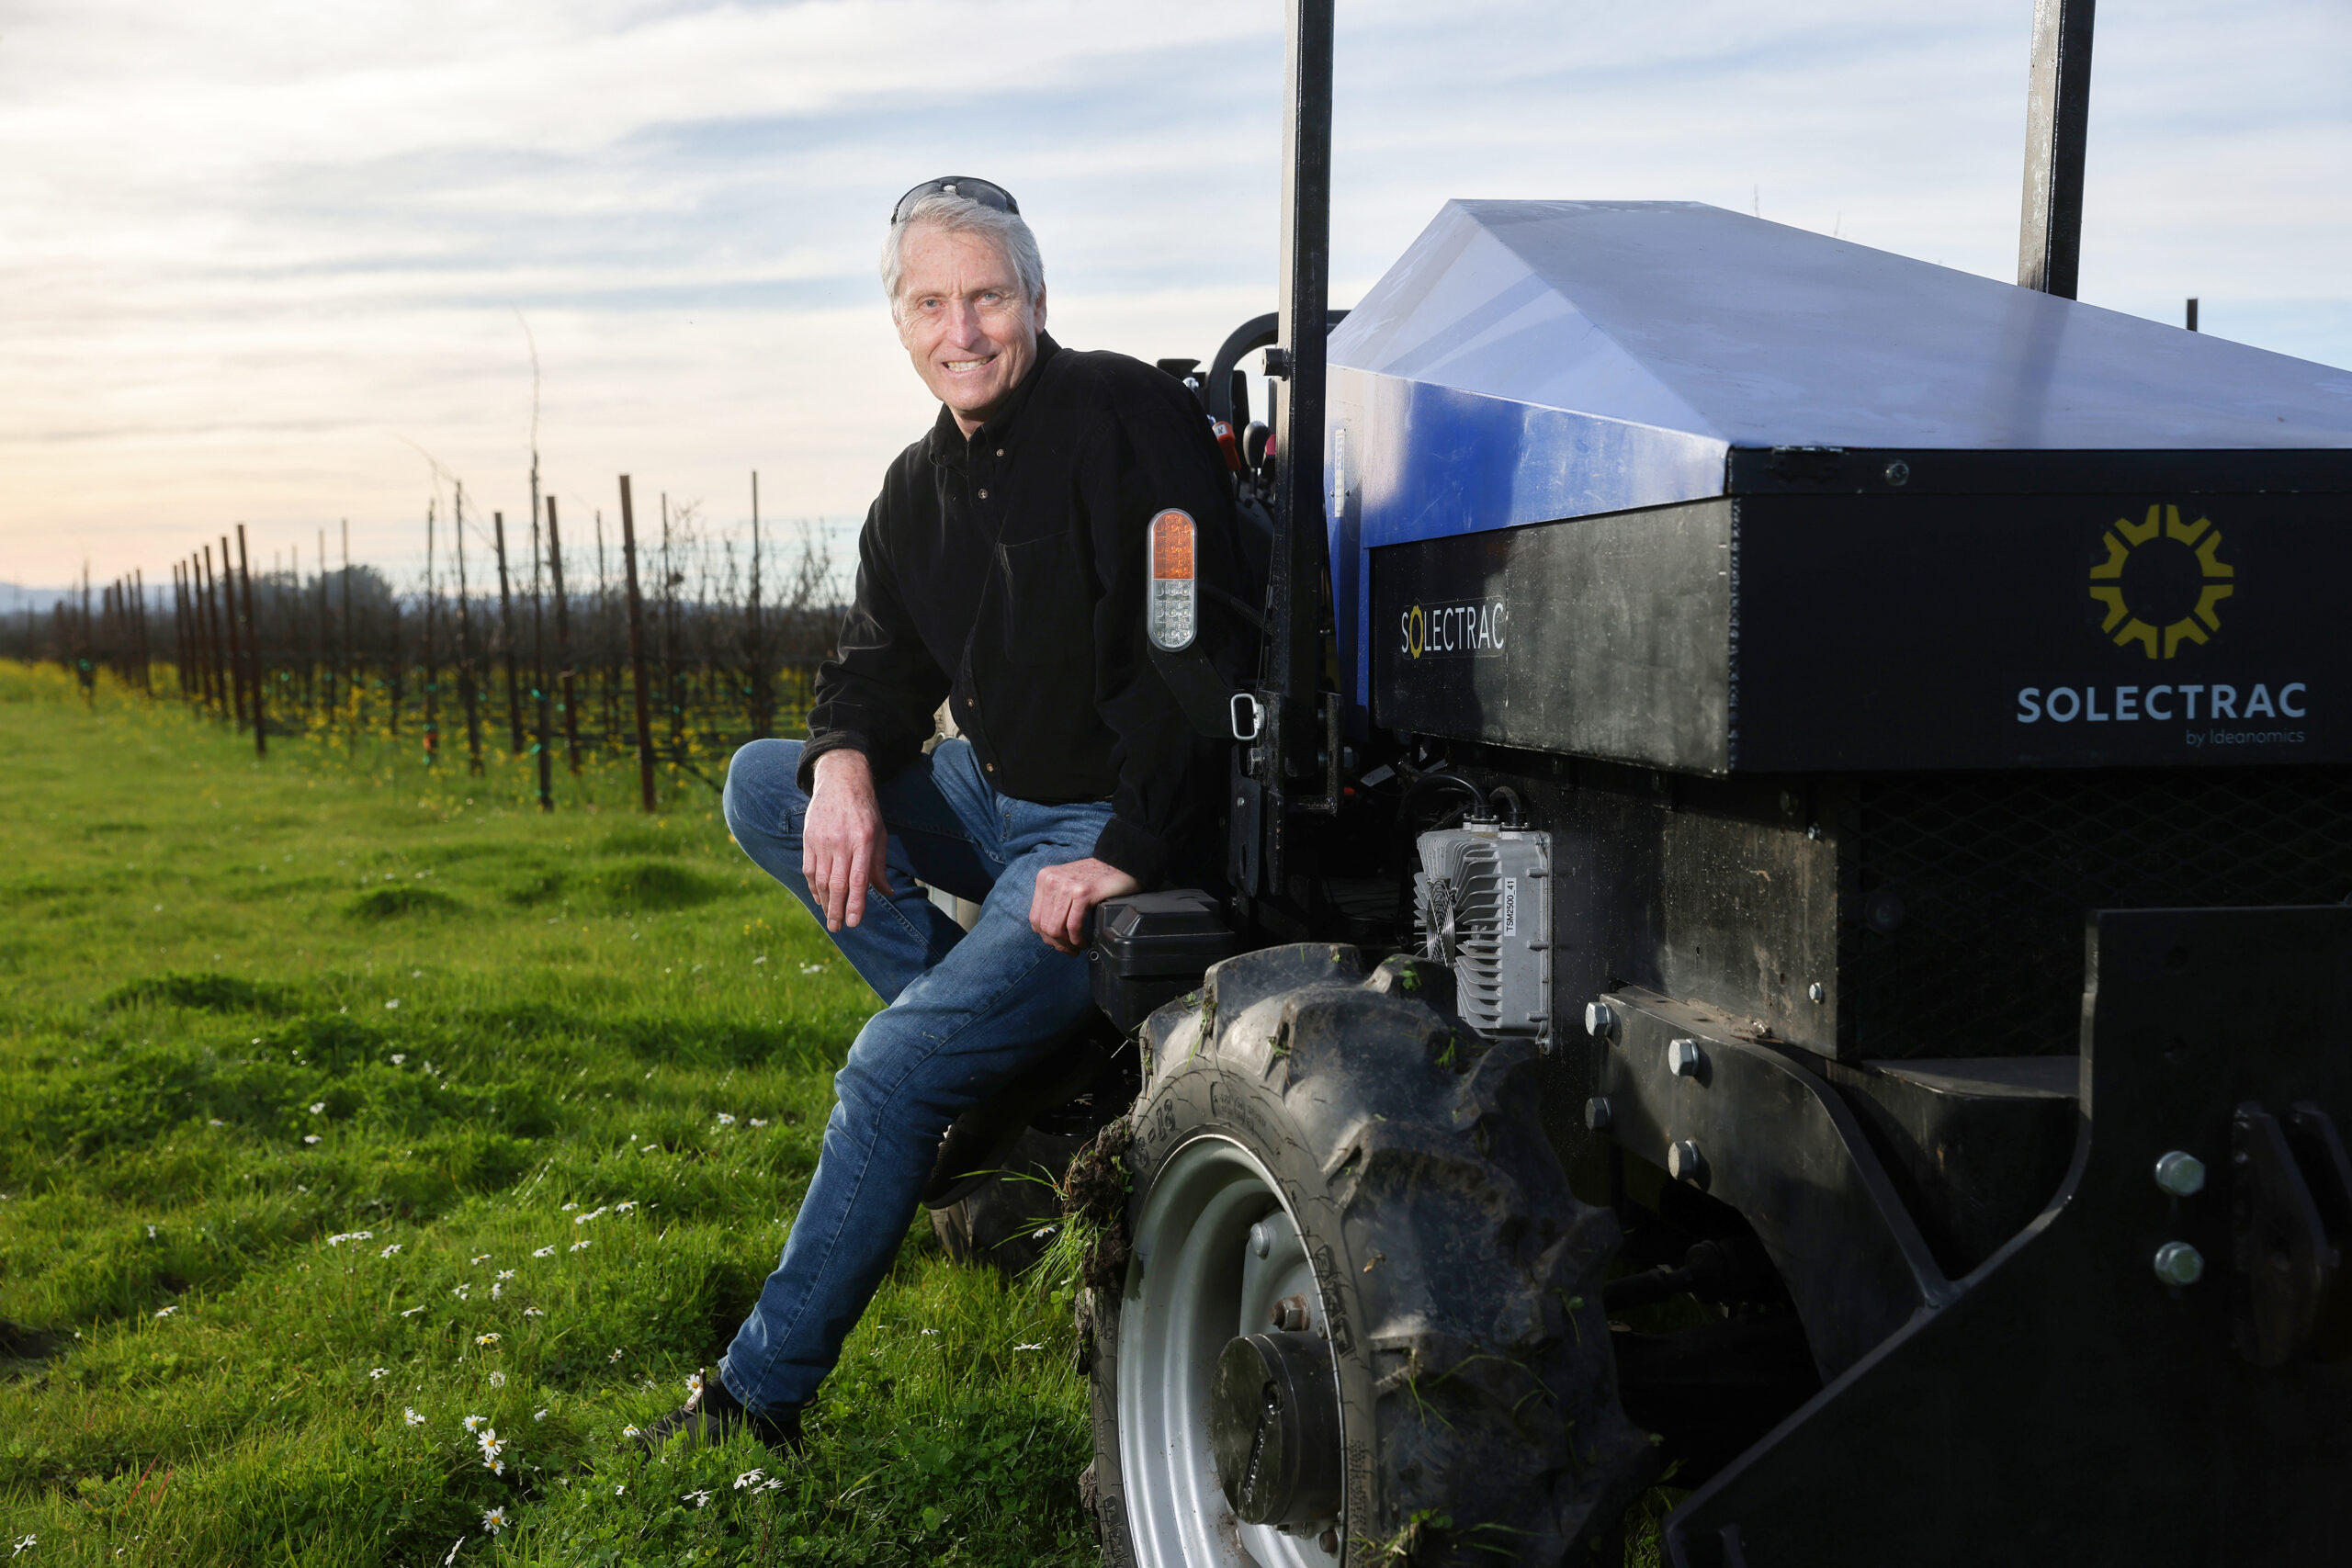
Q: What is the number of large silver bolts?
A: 6